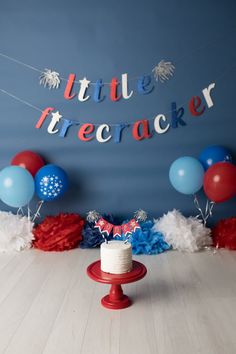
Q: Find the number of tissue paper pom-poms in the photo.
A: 6